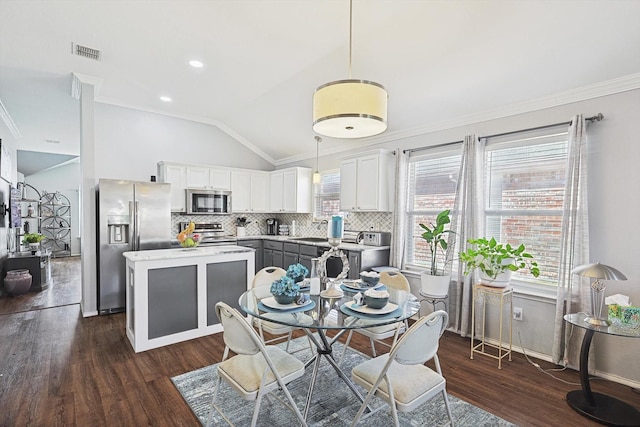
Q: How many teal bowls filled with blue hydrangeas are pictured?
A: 2